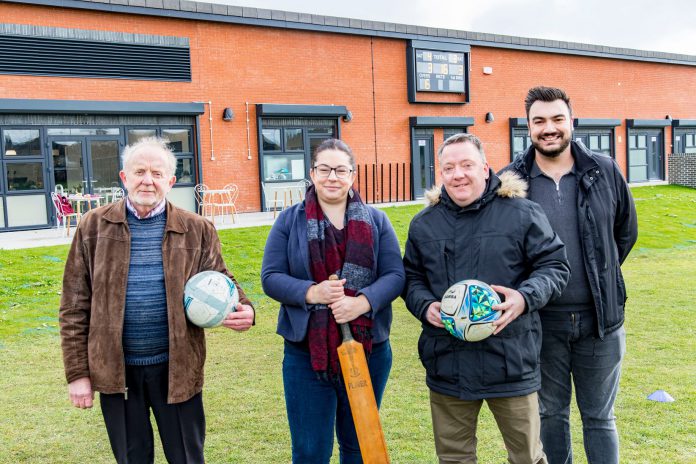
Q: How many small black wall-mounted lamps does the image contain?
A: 4